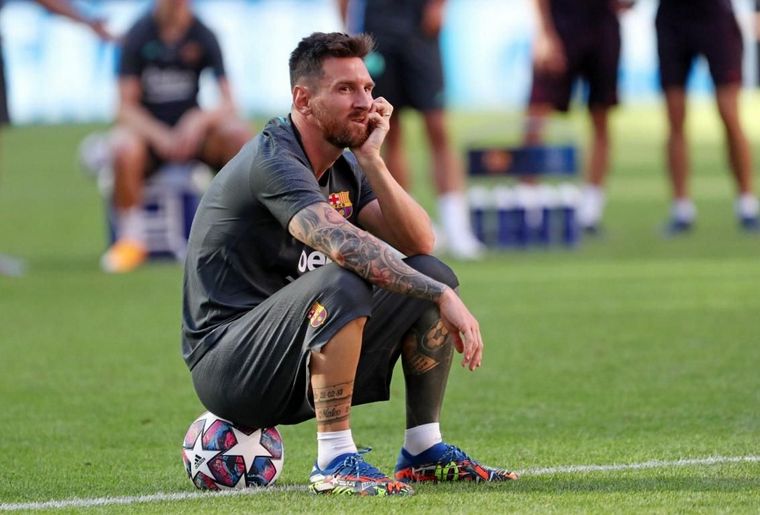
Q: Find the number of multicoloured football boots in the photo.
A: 2